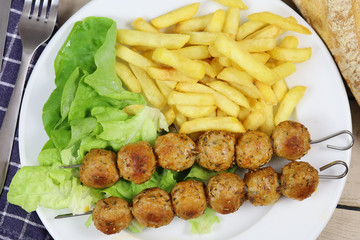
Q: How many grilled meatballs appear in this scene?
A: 12